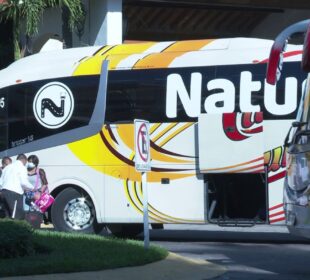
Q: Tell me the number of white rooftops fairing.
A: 1